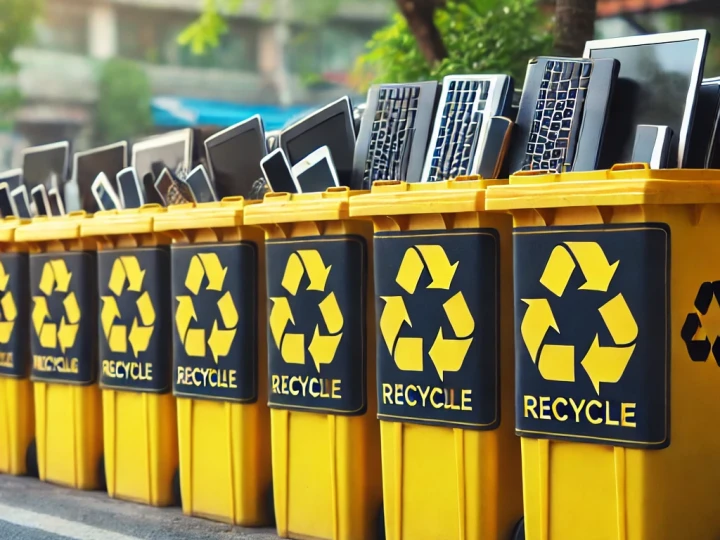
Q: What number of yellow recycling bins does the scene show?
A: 7